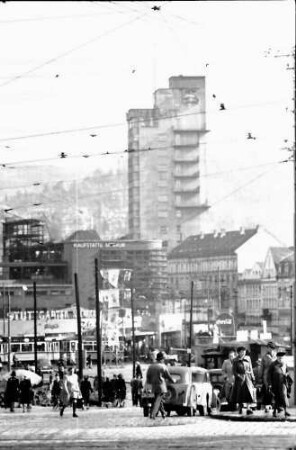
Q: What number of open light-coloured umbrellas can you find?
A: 1